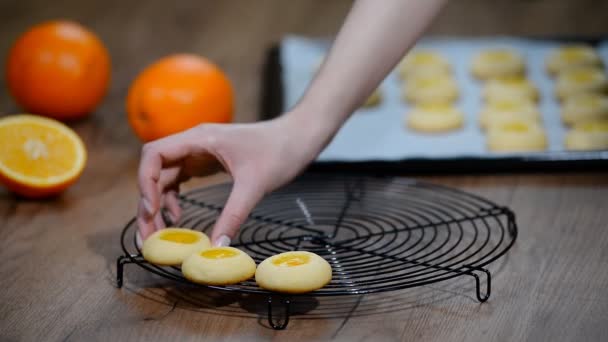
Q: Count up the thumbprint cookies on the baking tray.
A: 12